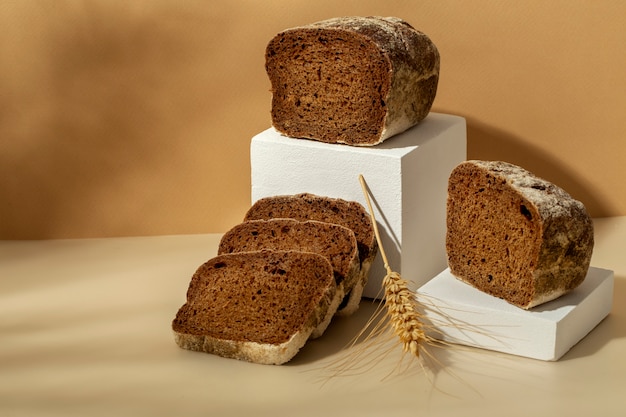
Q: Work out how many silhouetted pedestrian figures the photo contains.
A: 0